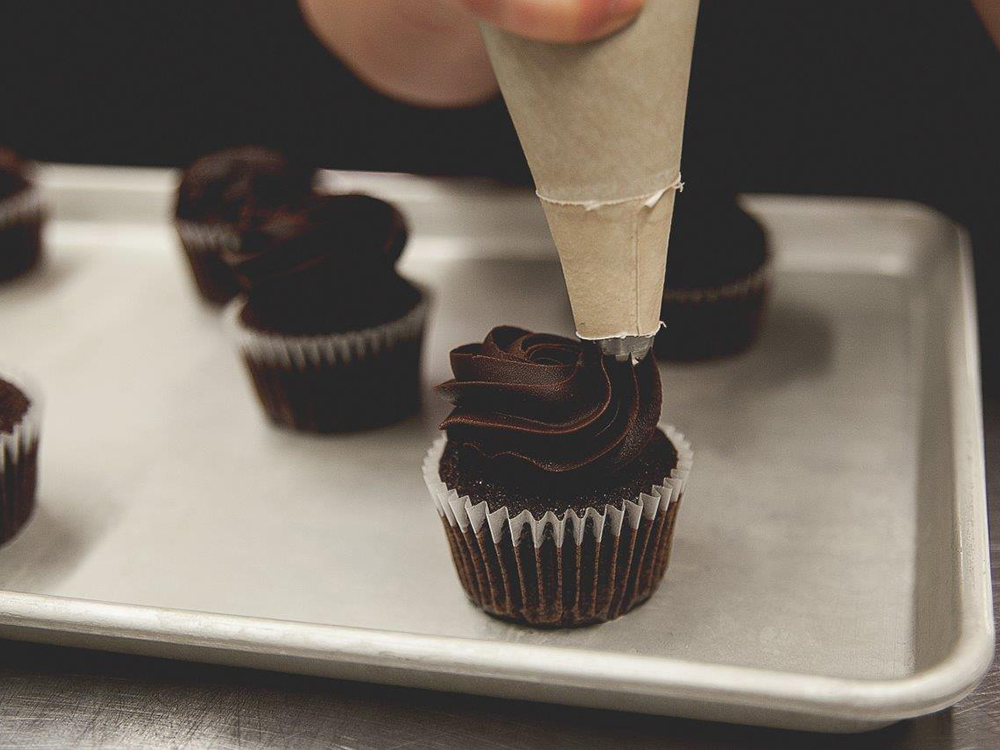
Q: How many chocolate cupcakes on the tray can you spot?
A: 6